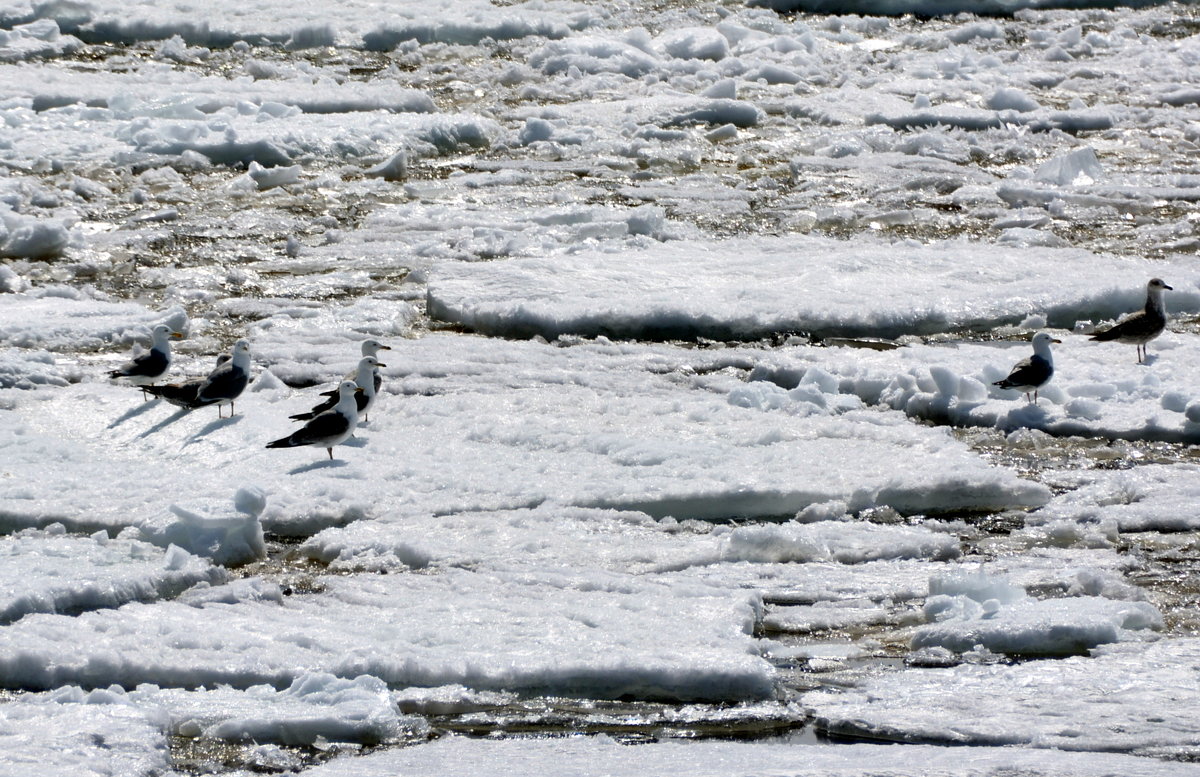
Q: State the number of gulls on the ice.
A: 8